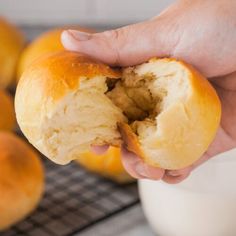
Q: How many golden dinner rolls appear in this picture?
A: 6